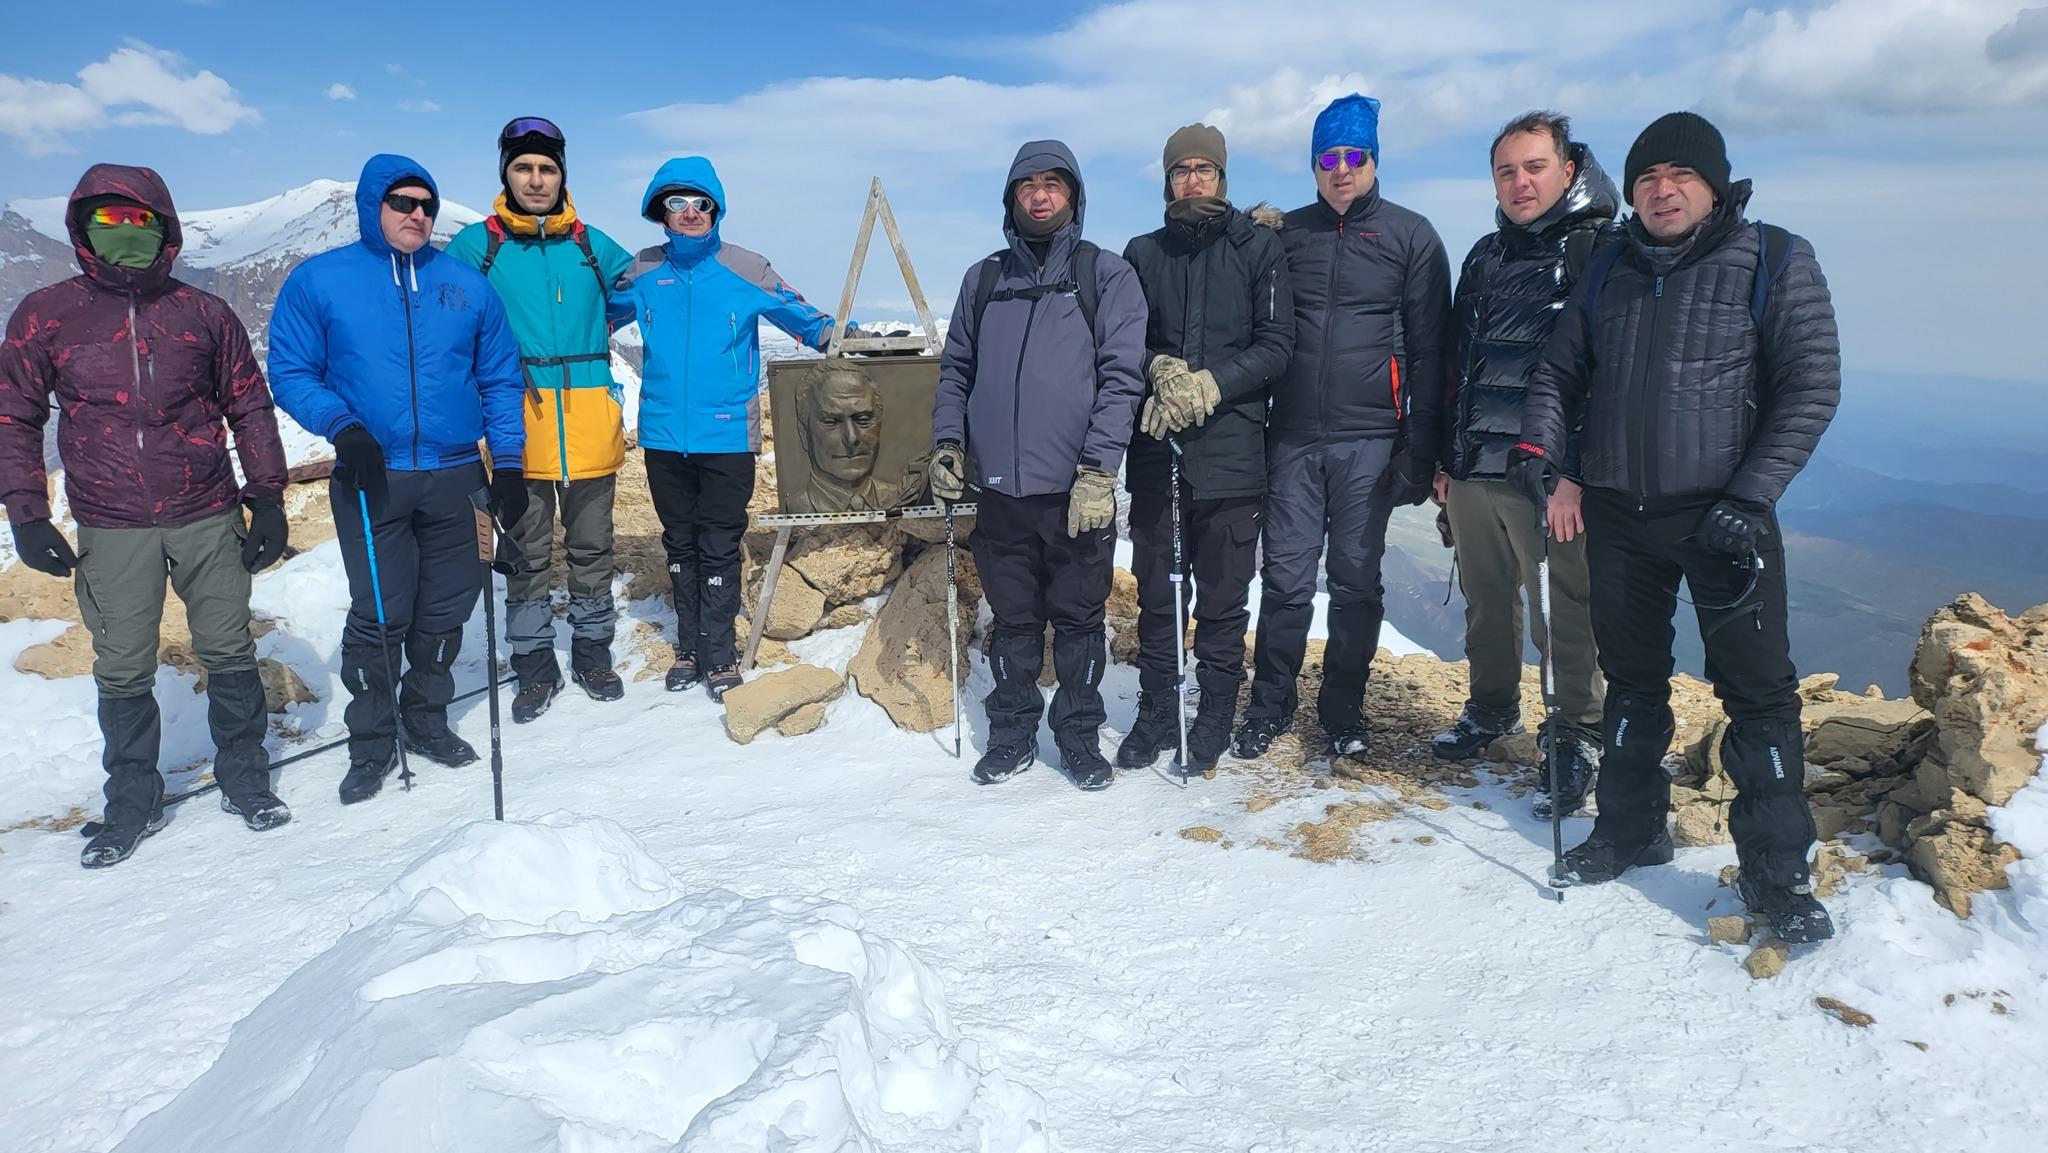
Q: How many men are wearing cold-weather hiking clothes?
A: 9